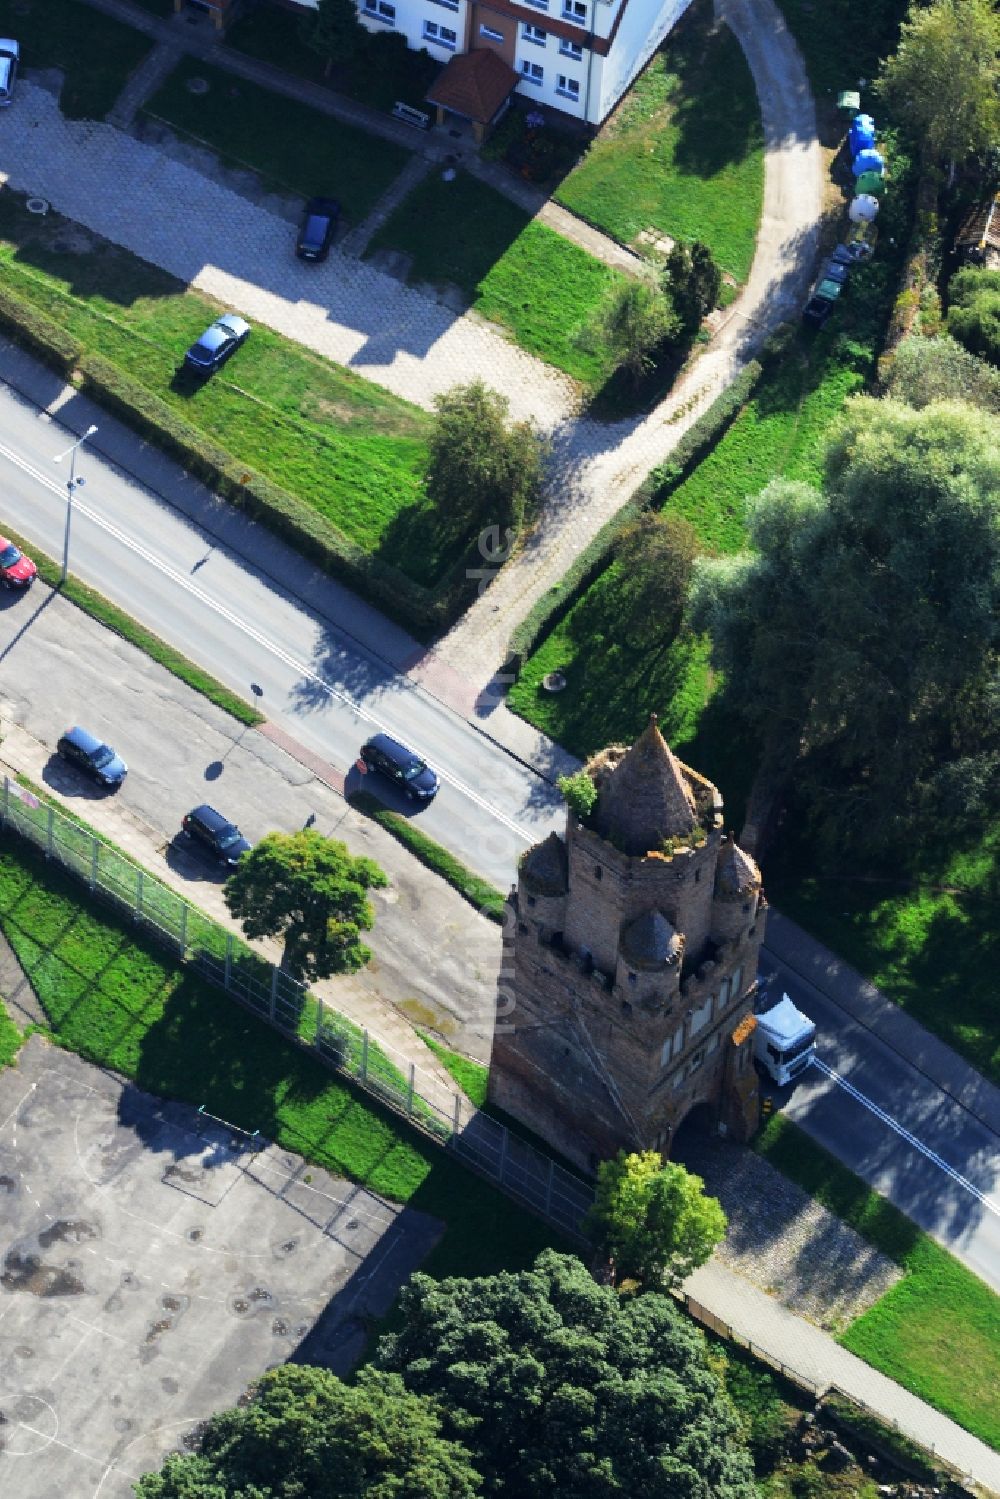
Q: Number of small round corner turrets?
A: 3